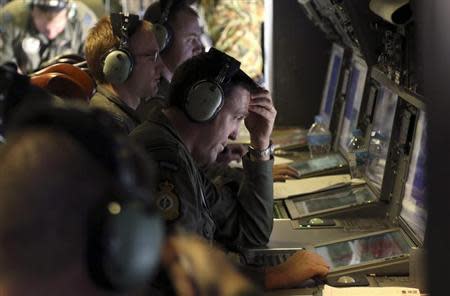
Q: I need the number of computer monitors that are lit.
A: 4